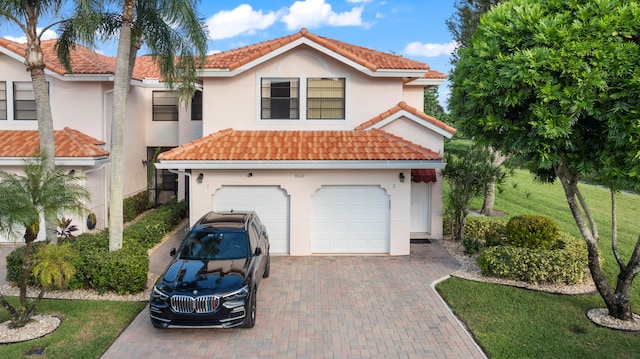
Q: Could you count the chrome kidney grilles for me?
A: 2